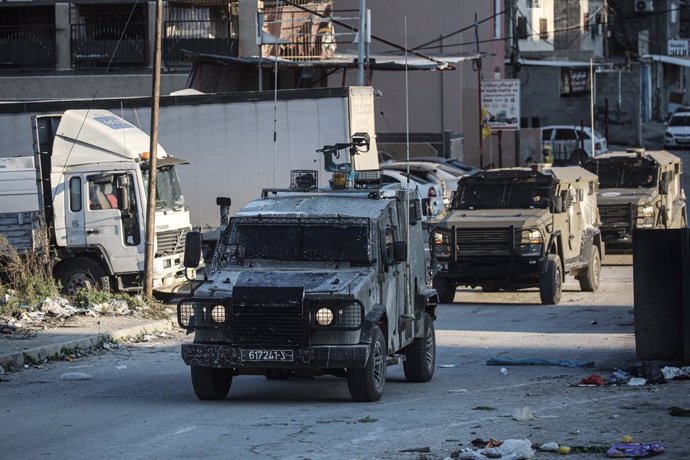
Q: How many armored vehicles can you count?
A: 3